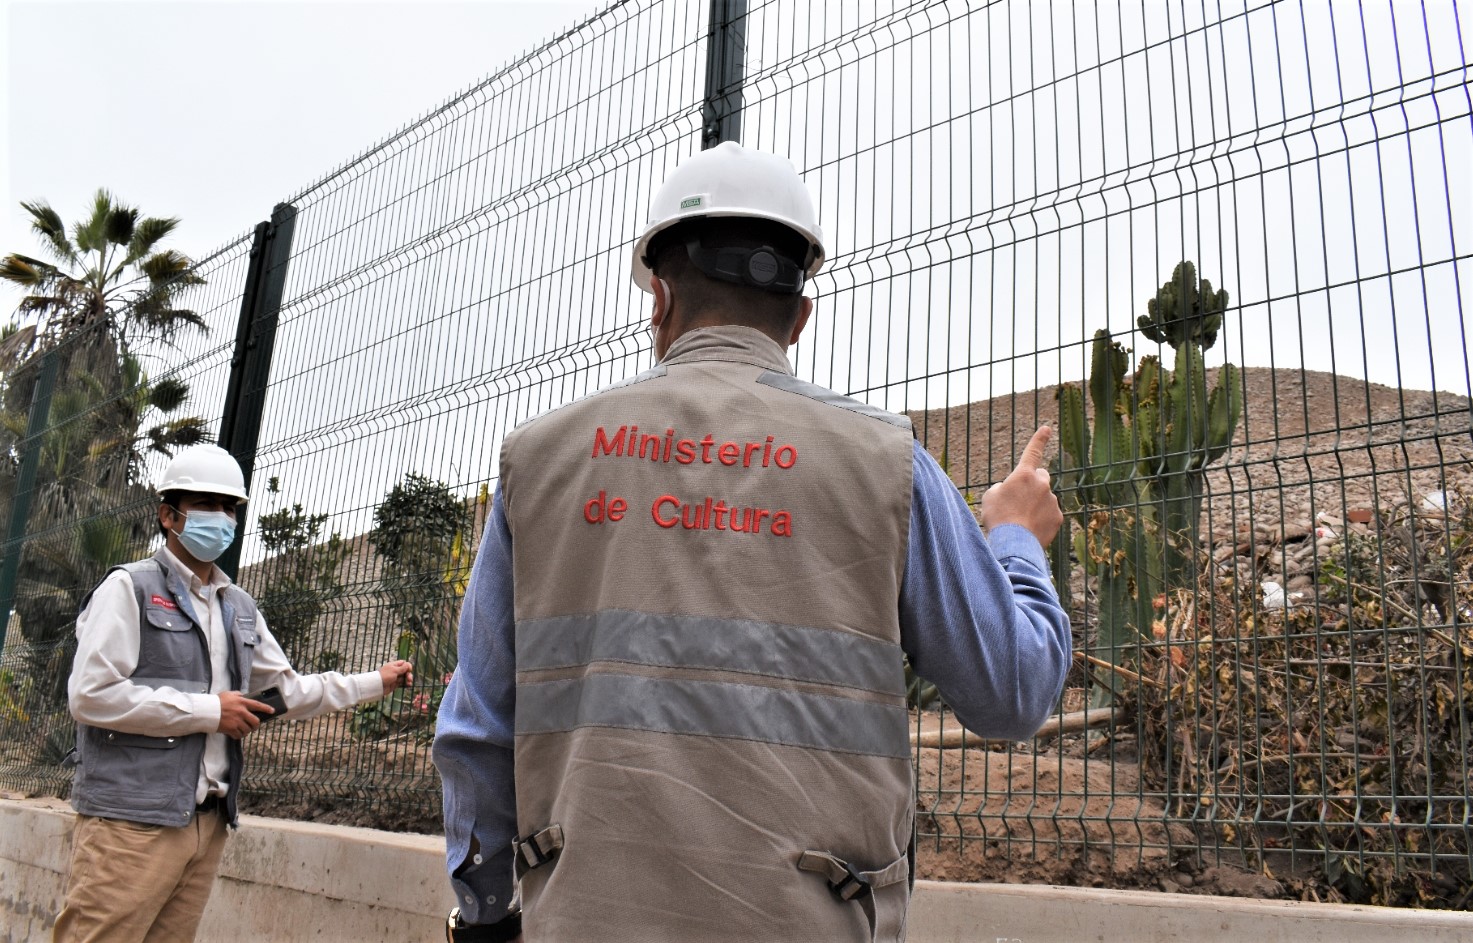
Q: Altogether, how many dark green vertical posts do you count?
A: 3